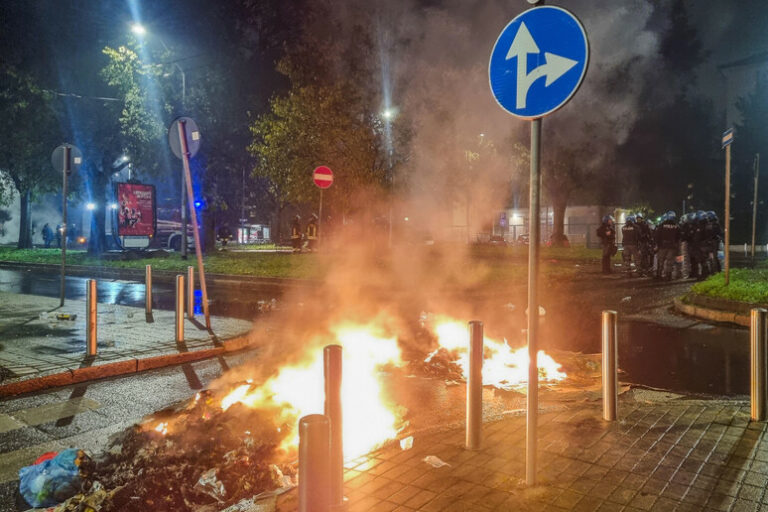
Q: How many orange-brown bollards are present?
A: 9